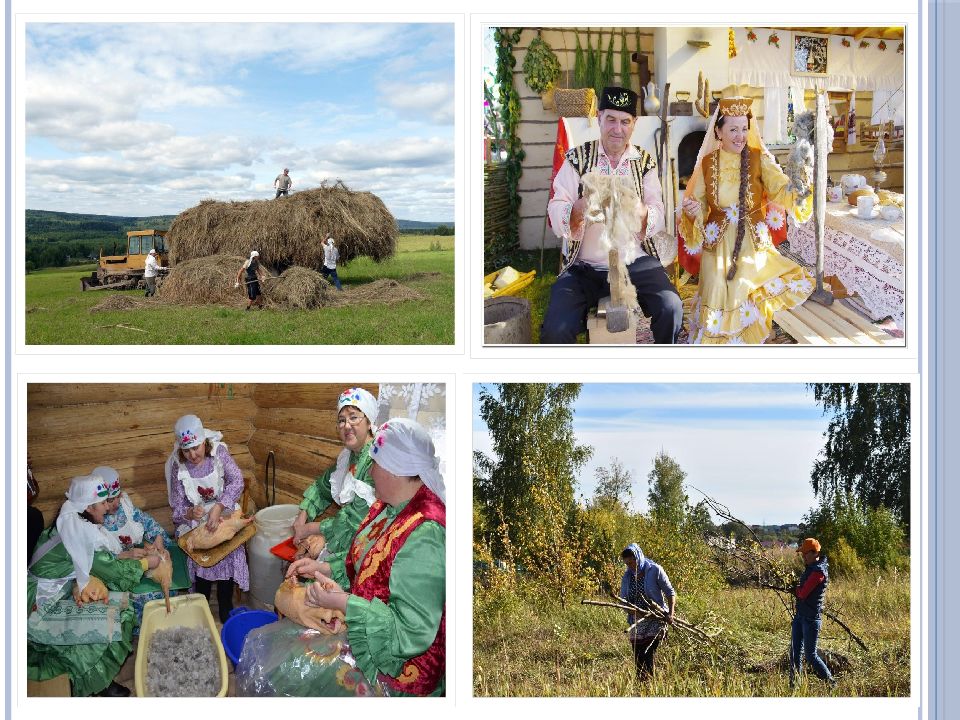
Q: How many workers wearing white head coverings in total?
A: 8